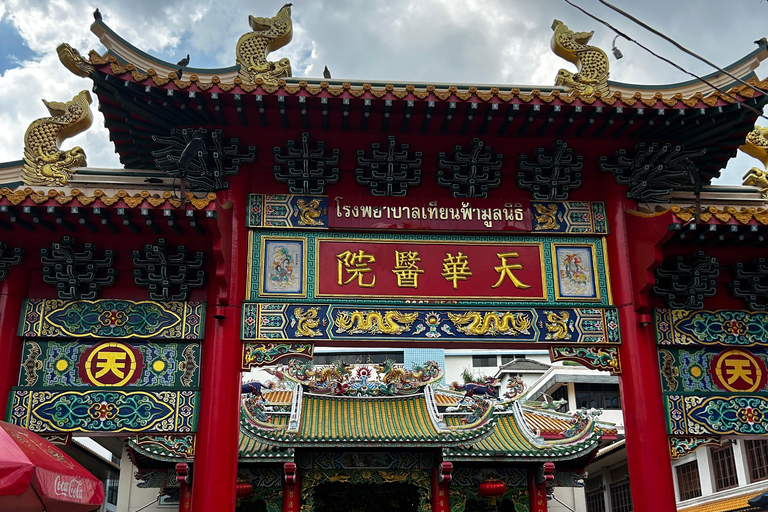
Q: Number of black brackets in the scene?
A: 11